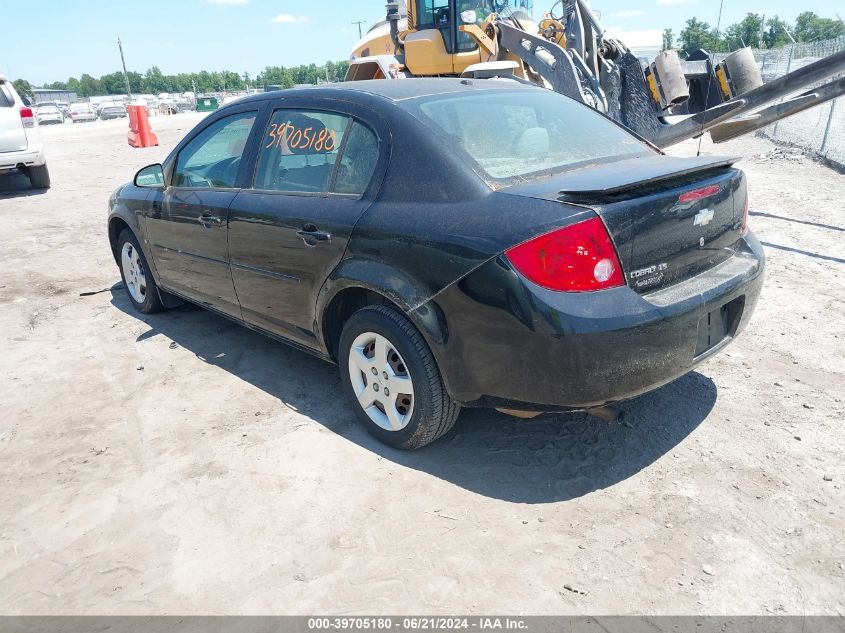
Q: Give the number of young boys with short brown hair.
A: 0